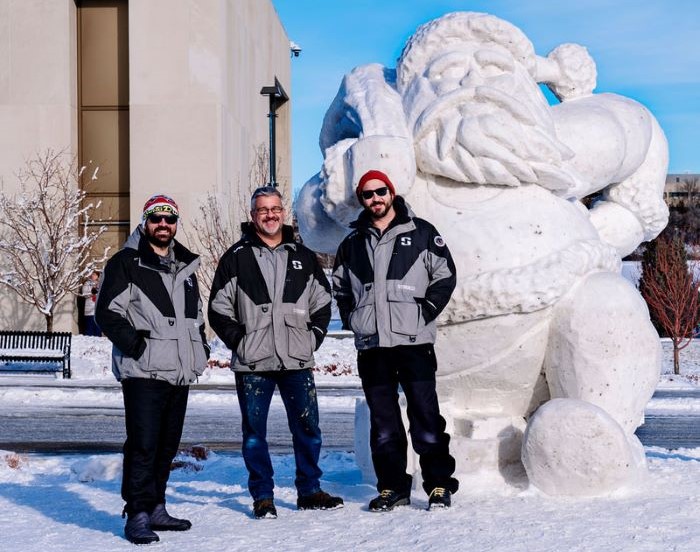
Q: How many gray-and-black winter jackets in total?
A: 3